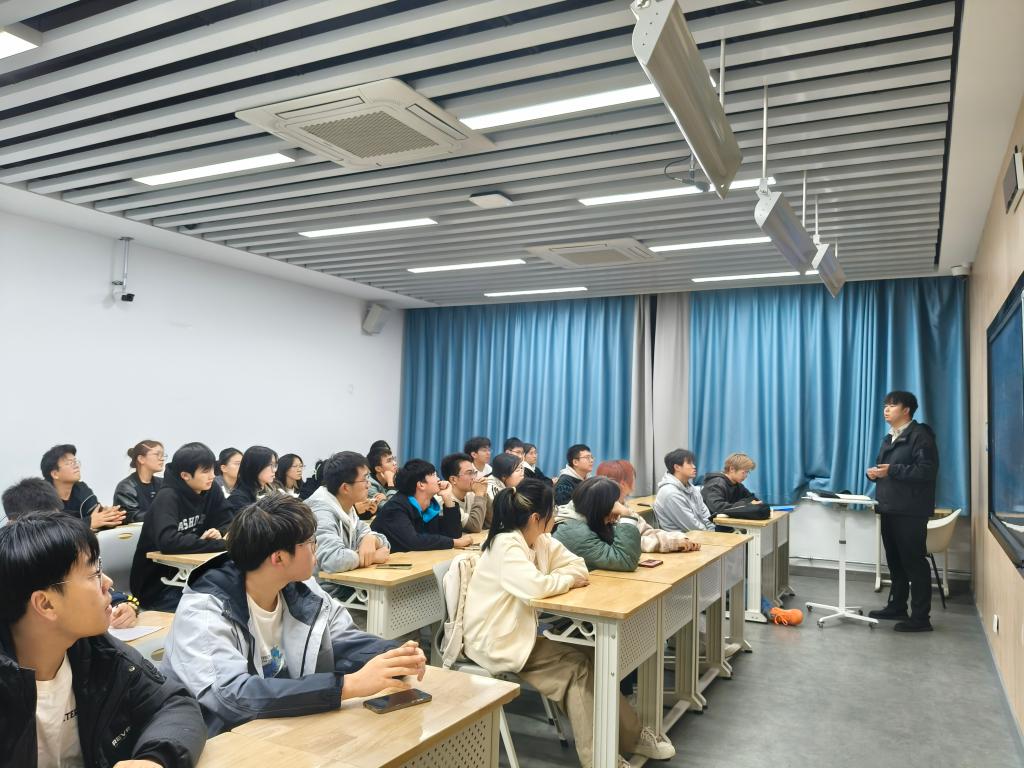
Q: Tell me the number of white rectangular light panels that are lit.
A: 9